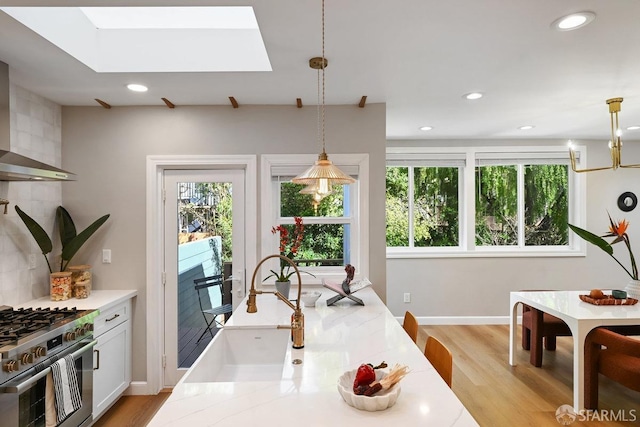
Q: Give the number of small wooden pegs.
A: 5